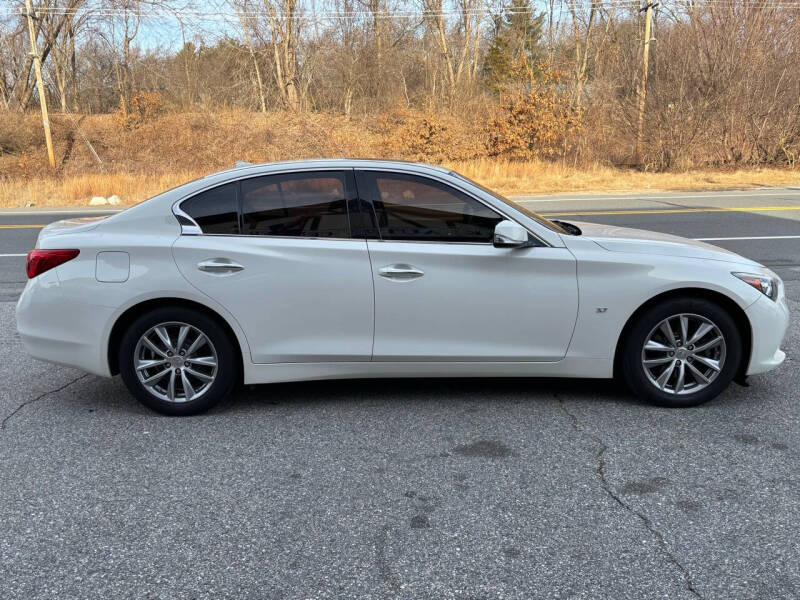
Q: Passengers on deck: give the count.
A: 0